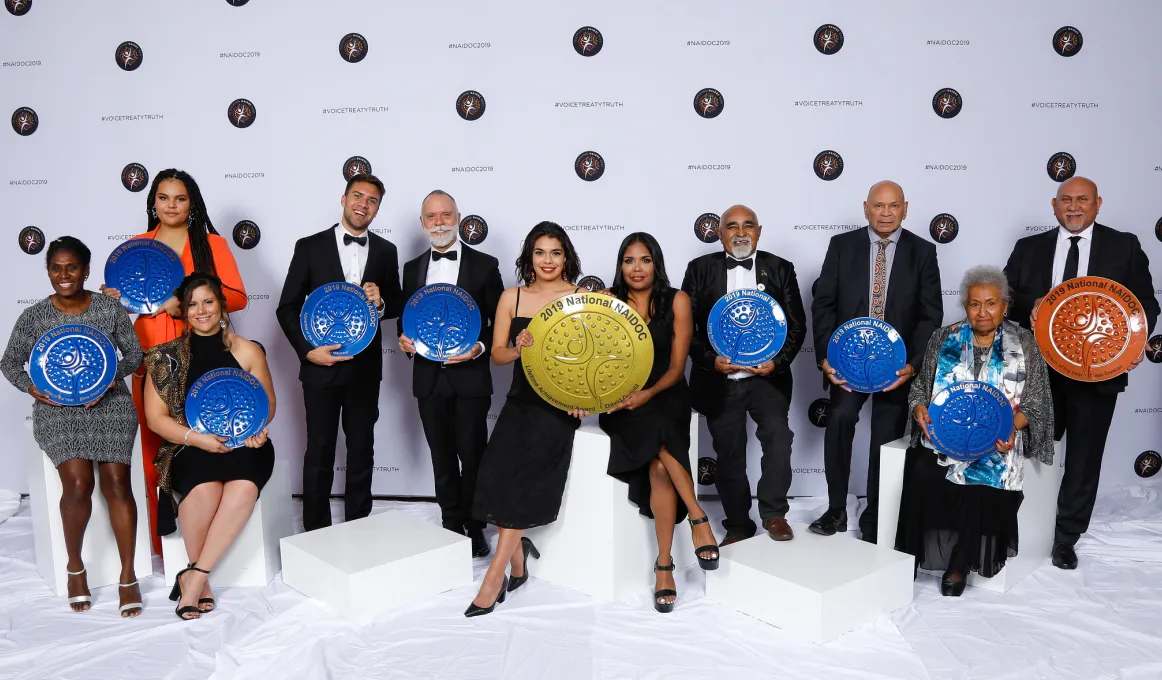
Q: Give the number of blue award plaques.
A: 8